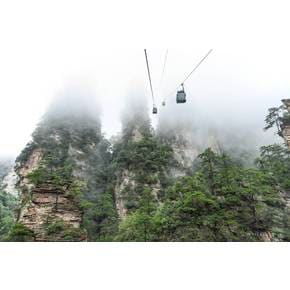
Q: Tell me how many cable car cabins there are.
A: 3